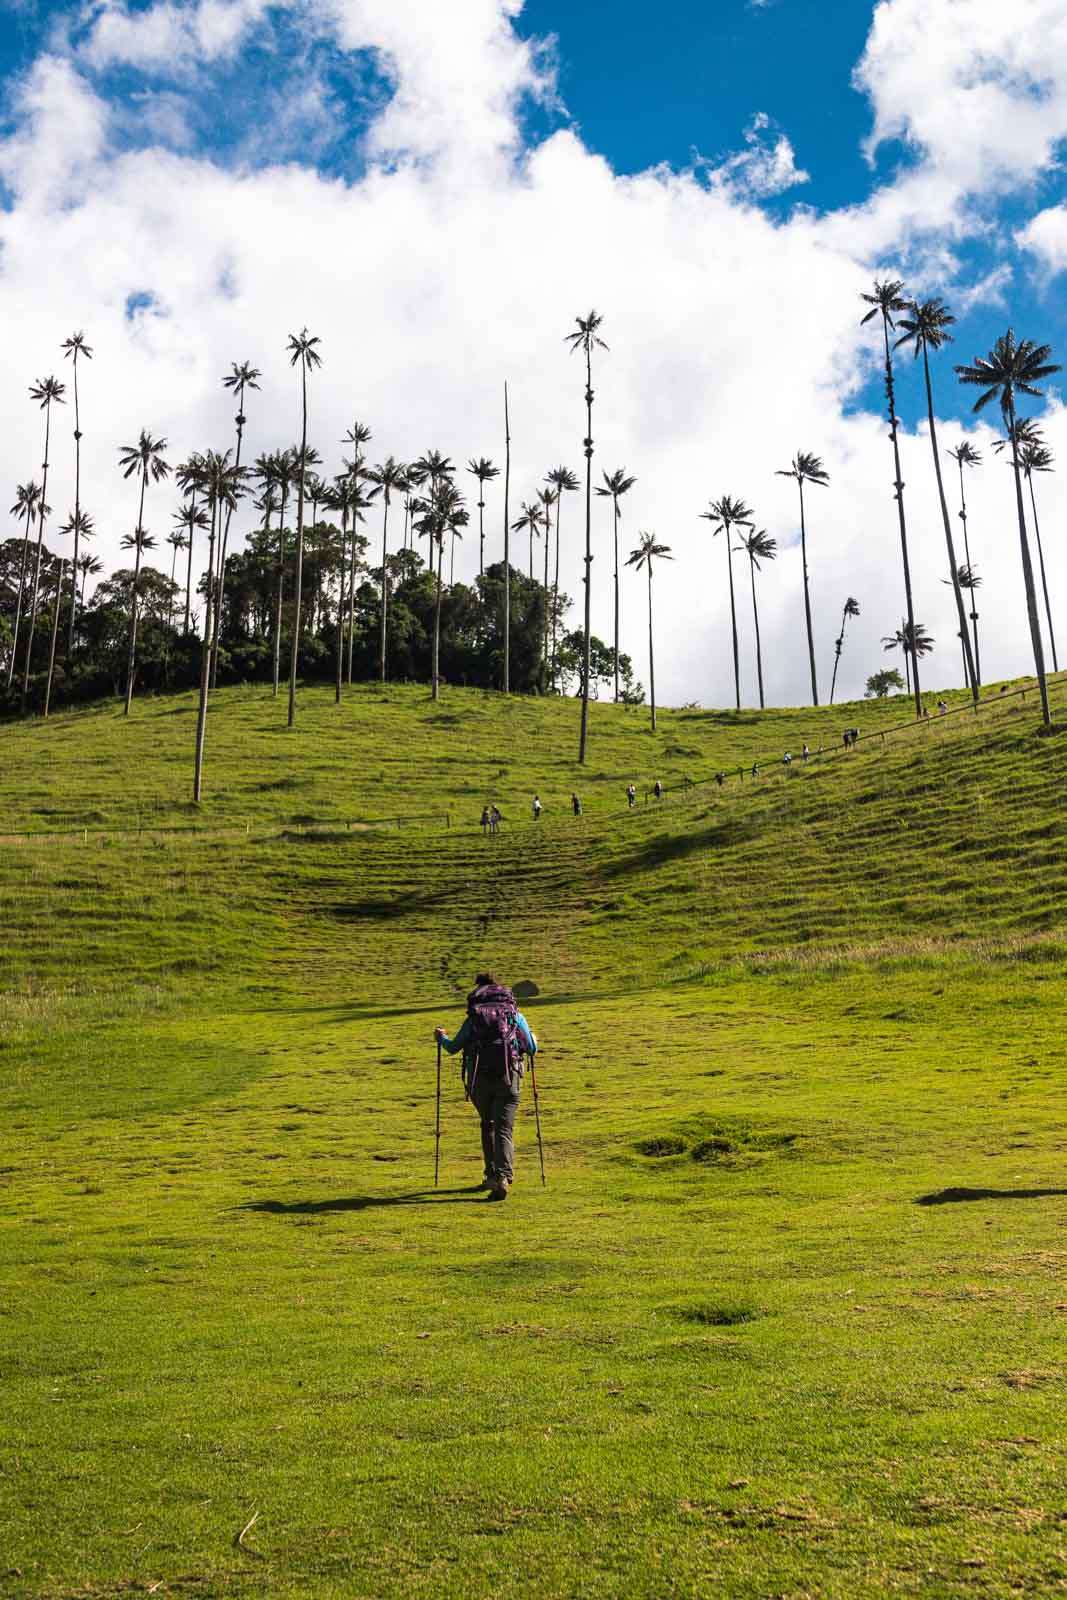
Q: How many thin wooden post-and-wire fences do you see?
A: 2